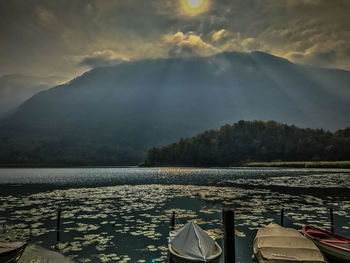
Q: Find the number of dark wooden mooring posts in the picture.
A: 5